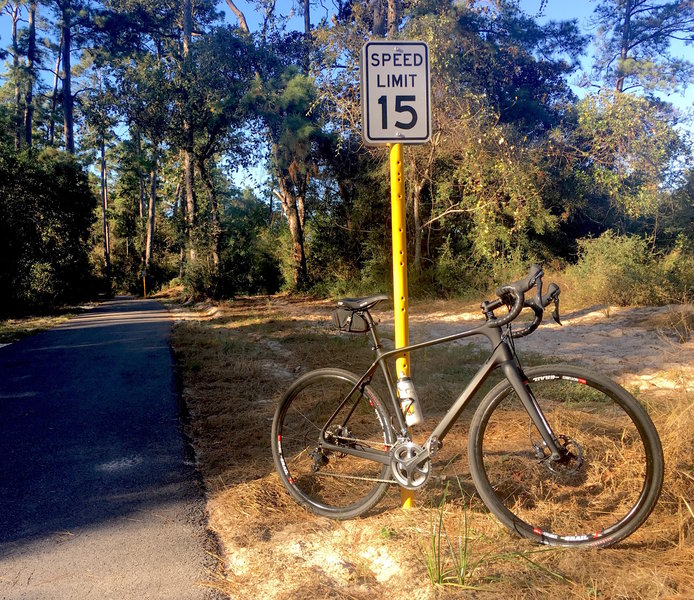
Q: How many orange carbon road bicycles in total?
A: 0